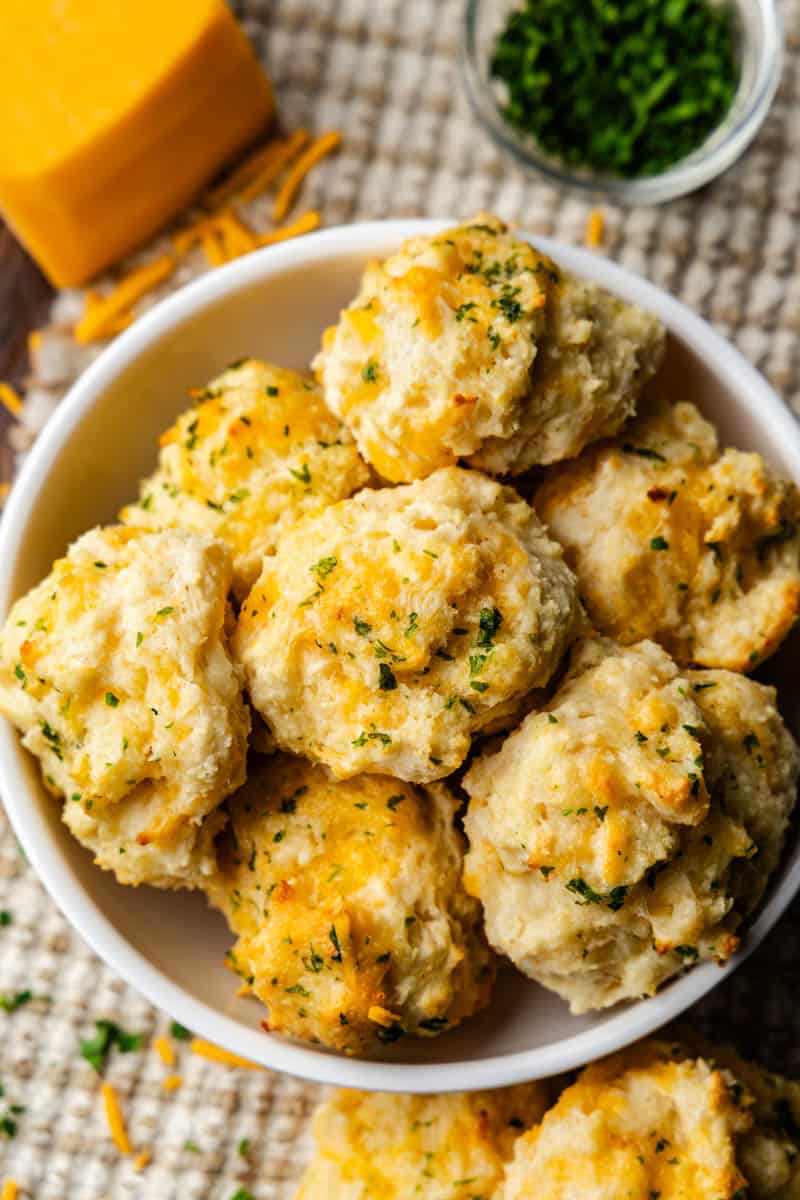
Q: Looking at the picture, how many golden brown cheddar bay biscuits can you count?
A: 9